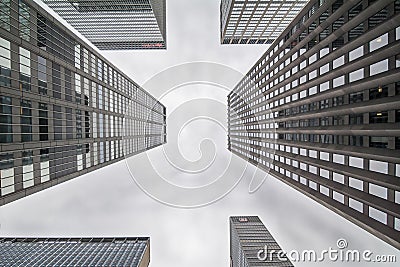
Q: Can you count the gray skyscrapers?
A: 6